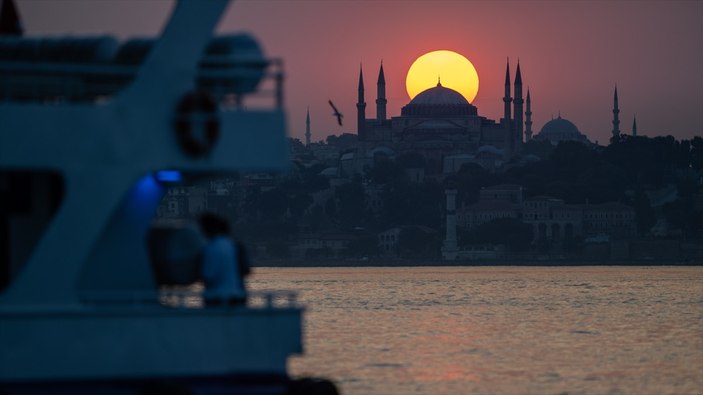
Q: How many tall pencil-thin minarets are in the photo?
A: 8